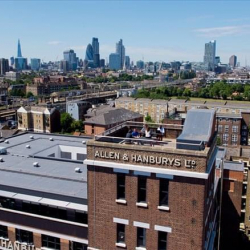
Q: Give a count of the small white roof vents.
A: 8